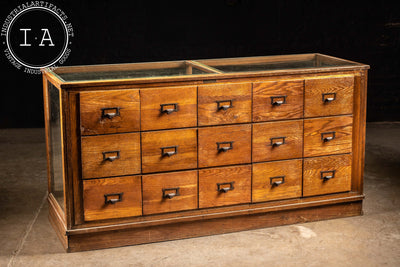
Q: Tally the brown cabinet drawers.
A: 15